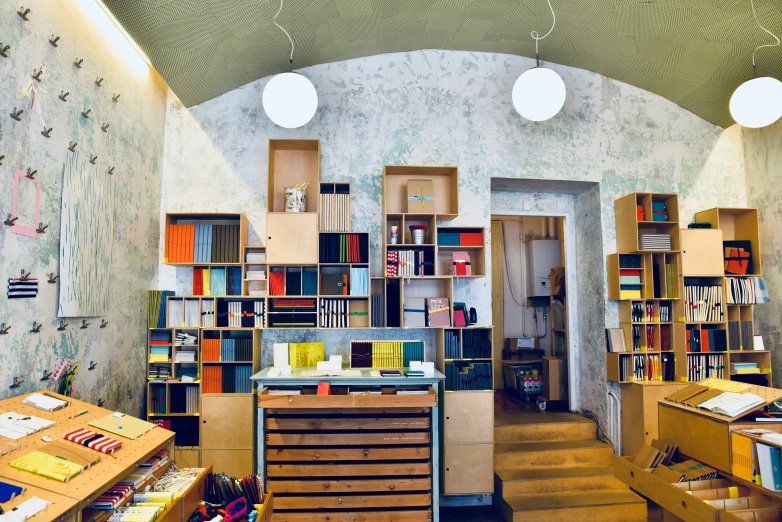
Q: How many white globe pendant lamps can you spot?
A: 3